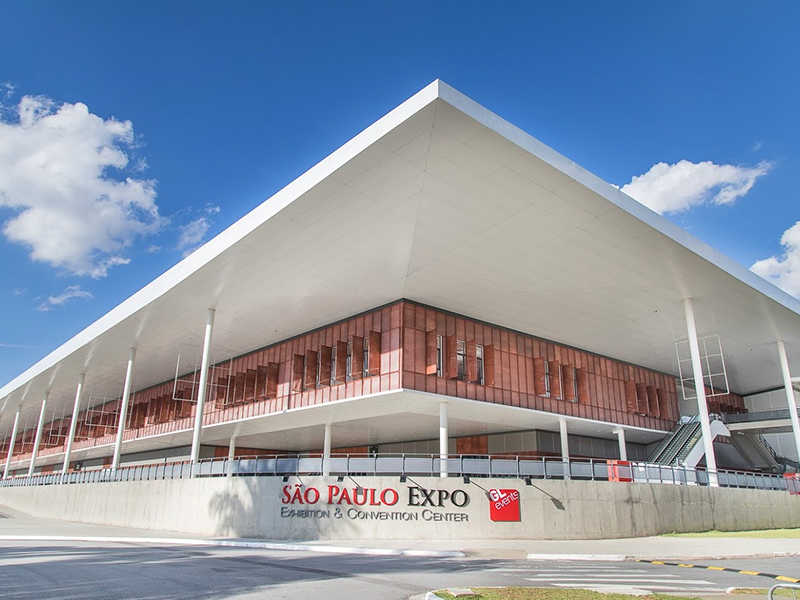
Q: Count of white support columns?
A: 12